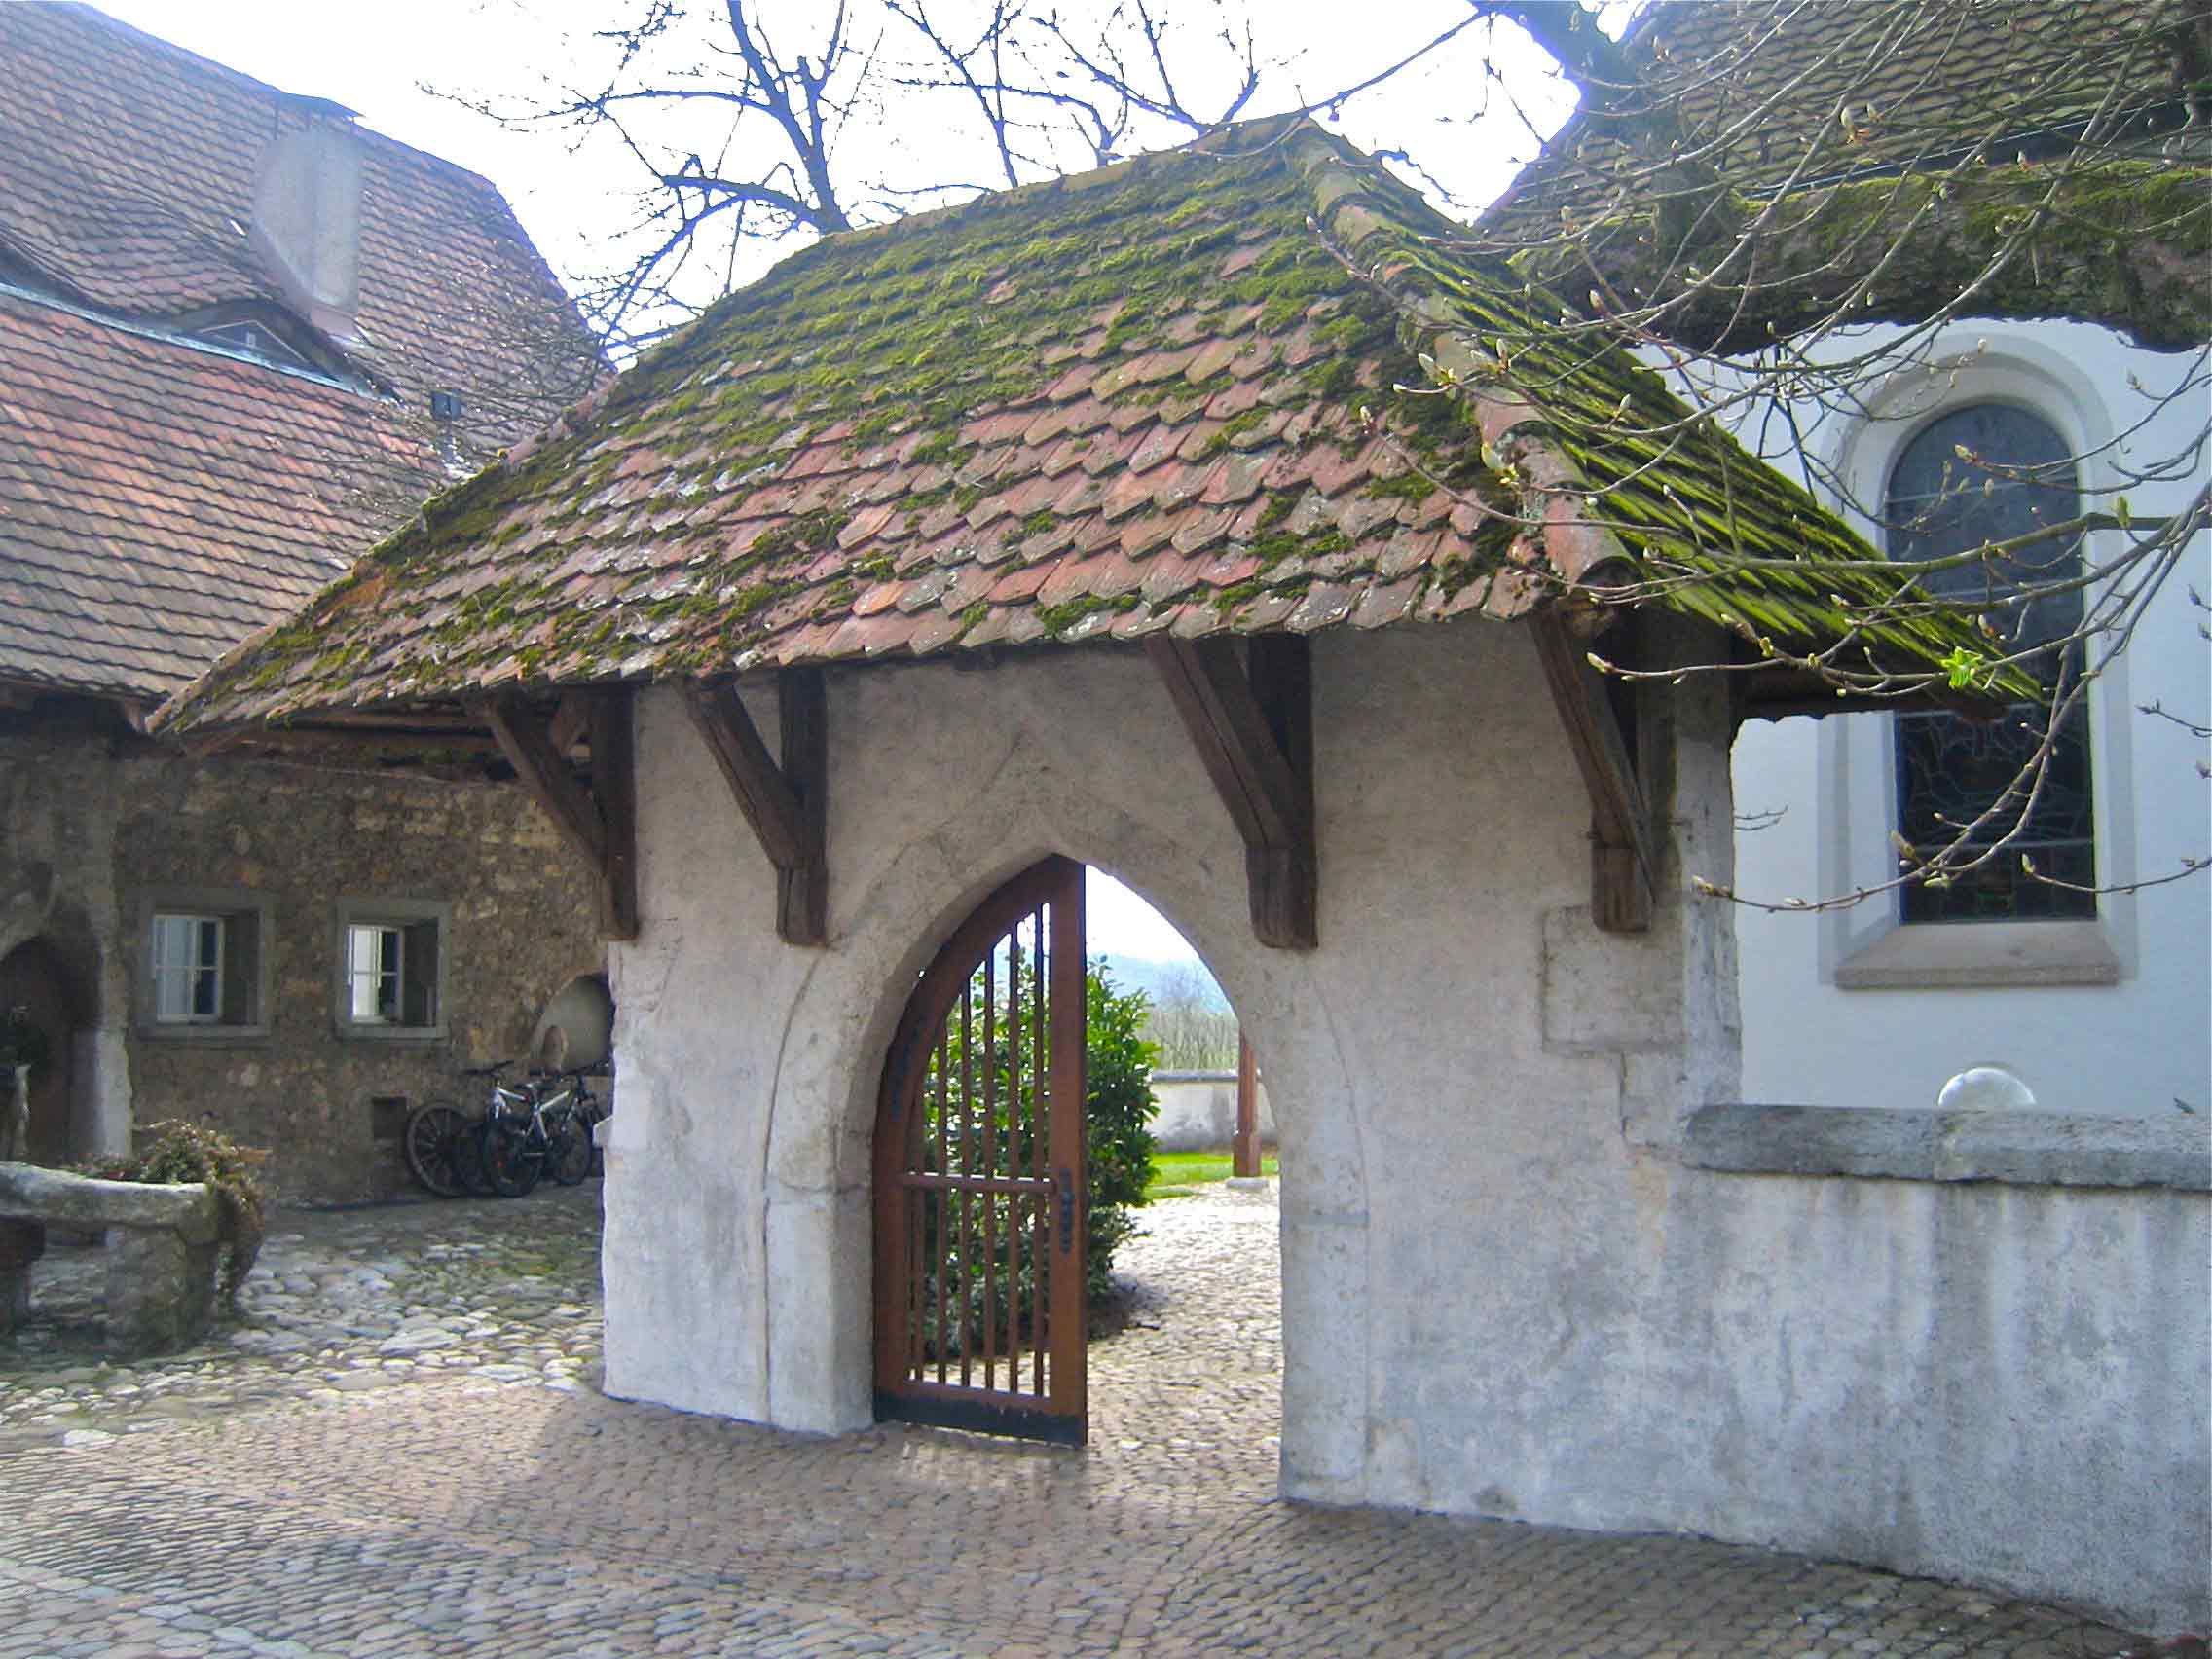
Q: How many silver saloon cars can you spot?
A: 0